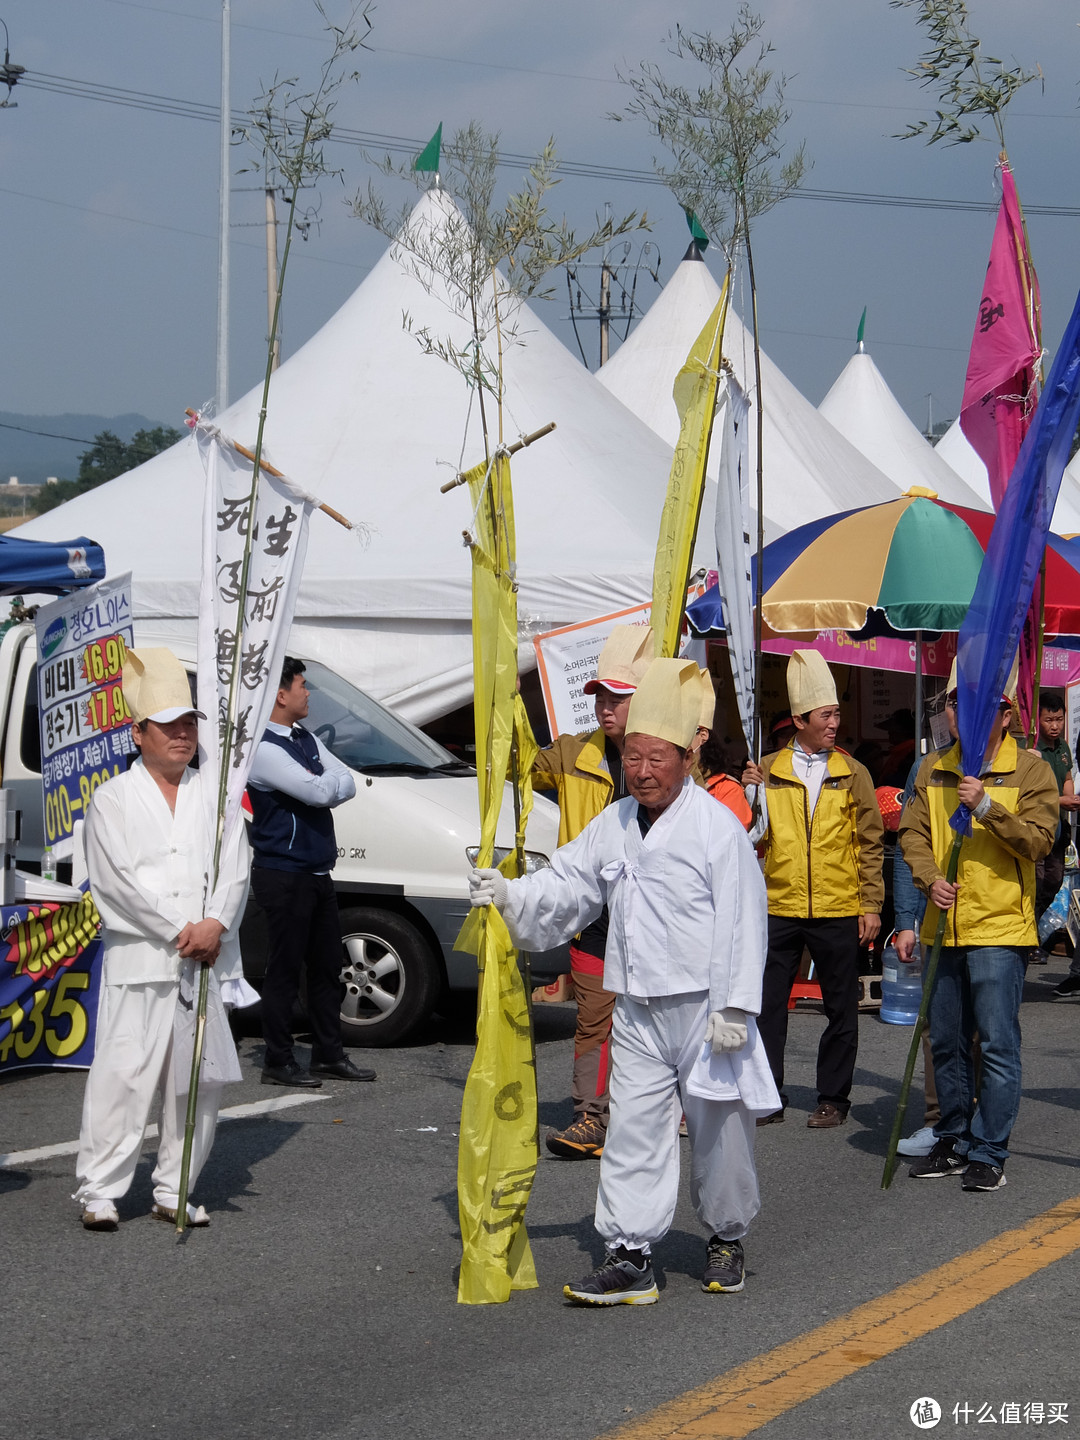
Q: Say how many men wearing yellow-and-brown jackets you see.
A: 3